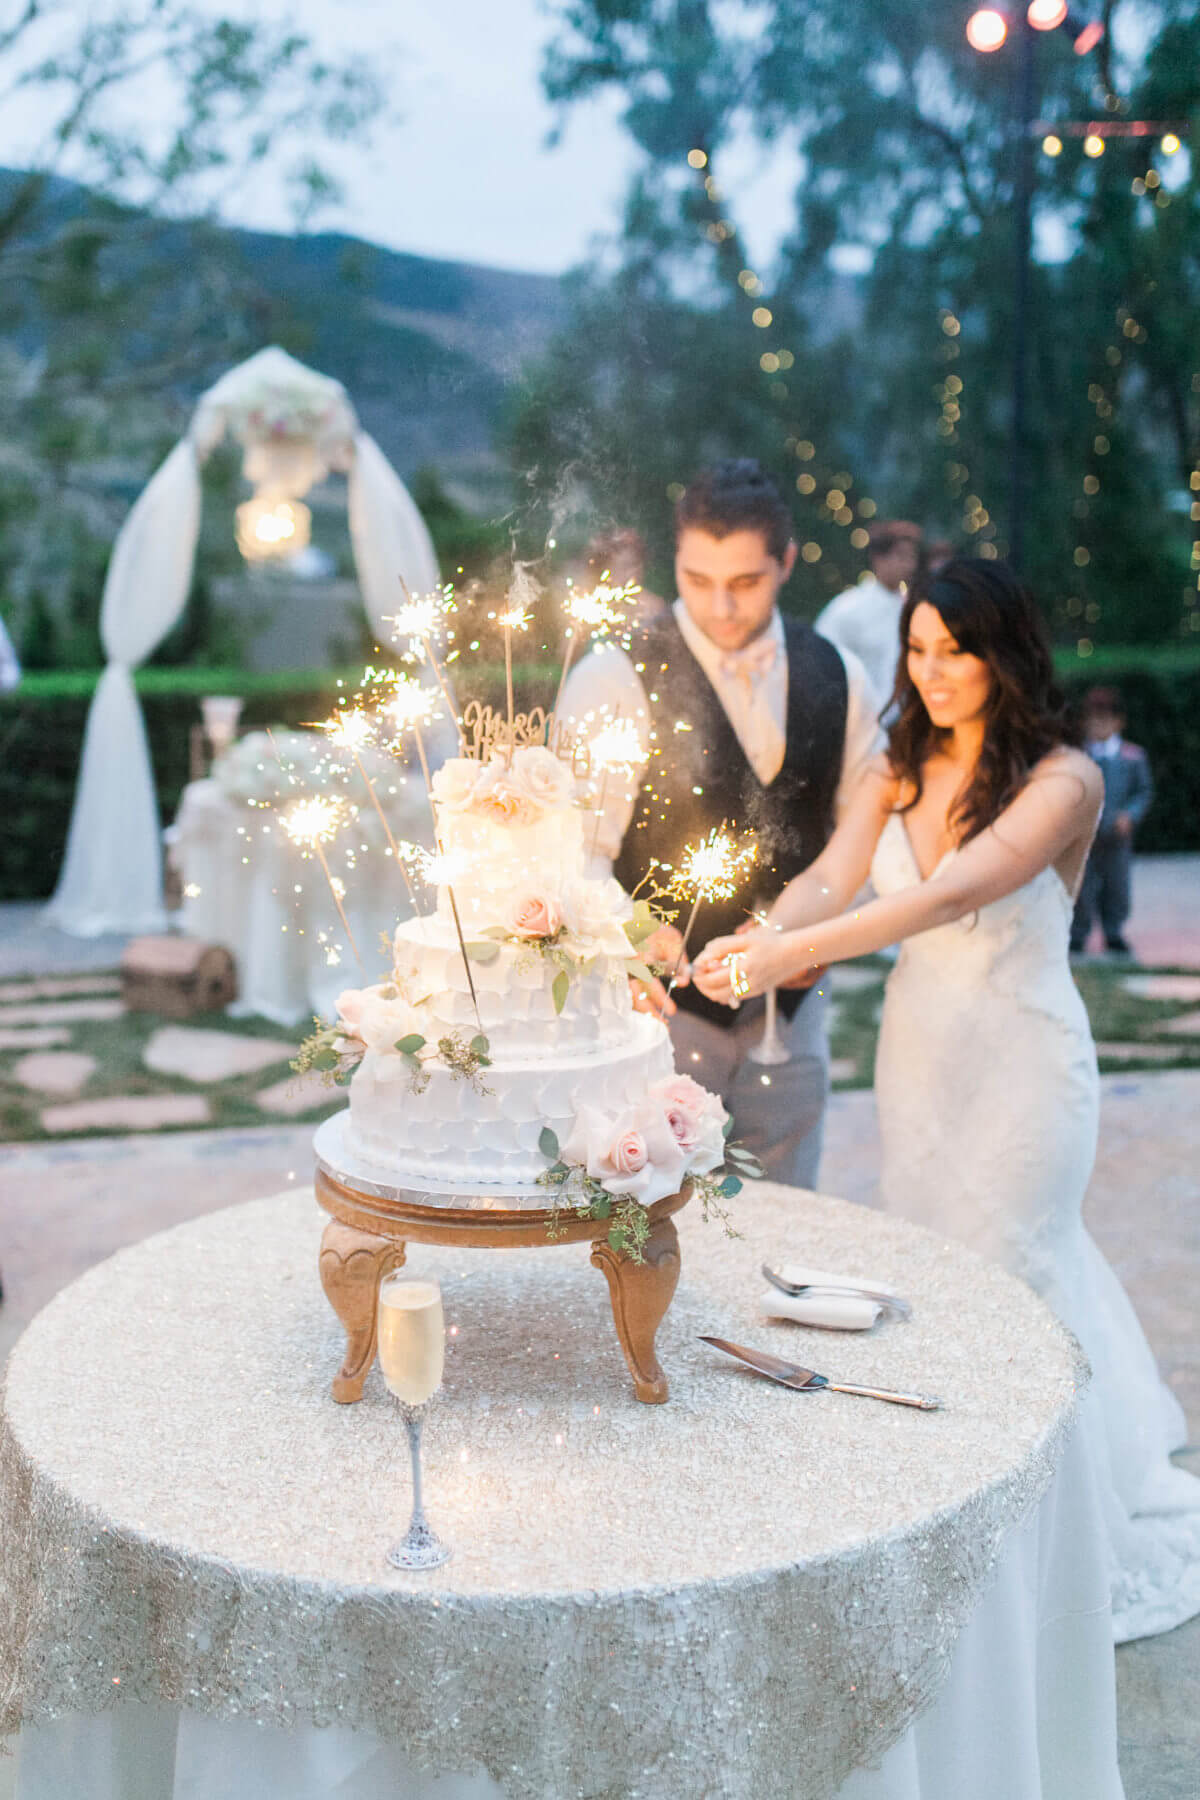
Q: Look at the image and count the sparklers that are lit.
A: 9